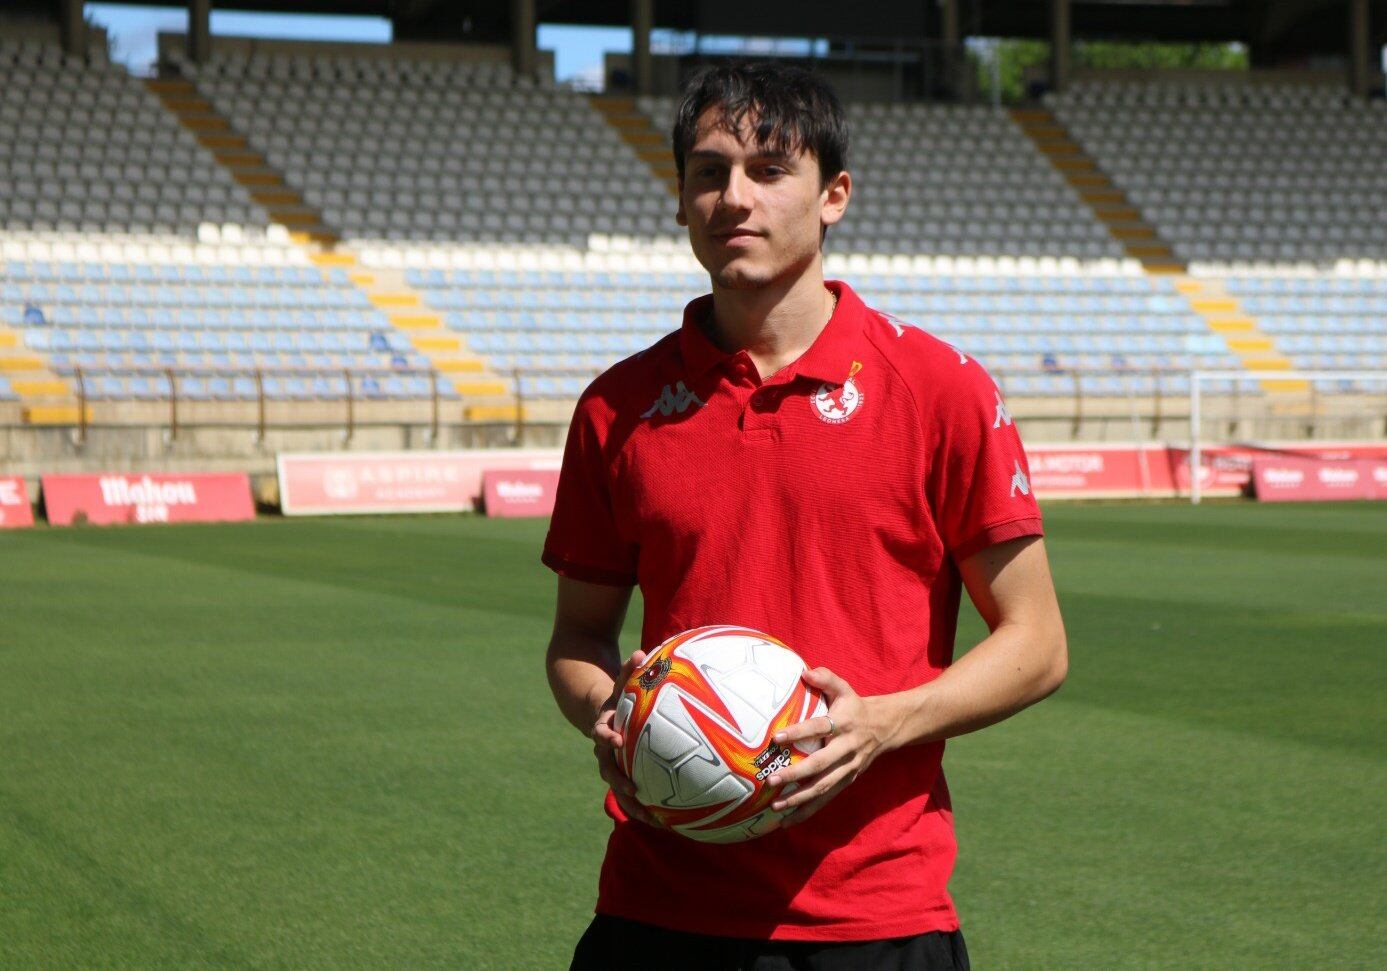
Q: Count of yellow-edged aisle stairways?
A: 4